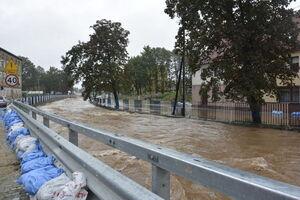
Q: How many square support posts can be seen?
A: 4